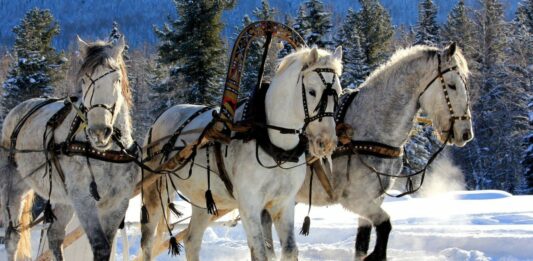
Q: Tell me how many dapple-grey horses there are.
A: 2